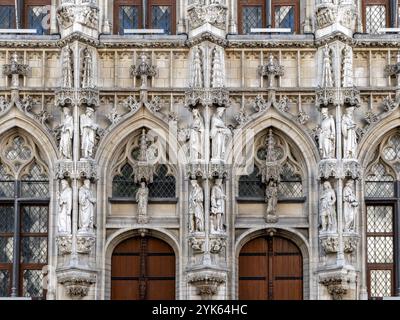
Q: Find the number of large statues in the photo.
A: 12